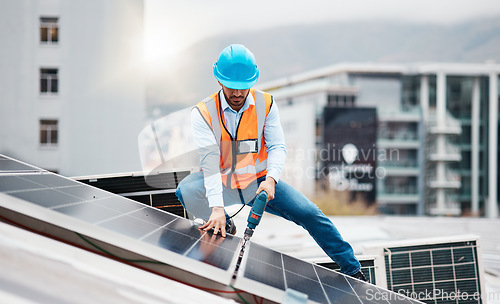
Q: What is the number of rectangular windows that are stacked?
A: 3